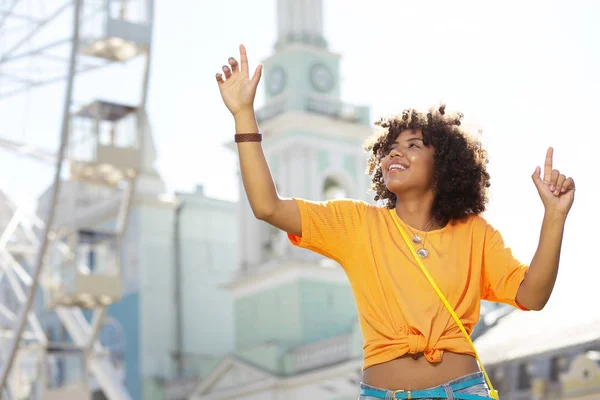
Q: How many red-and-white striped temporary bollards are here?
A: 0